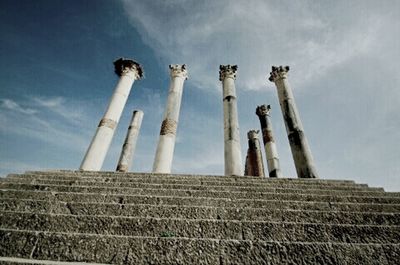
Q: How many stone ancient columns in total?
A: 7